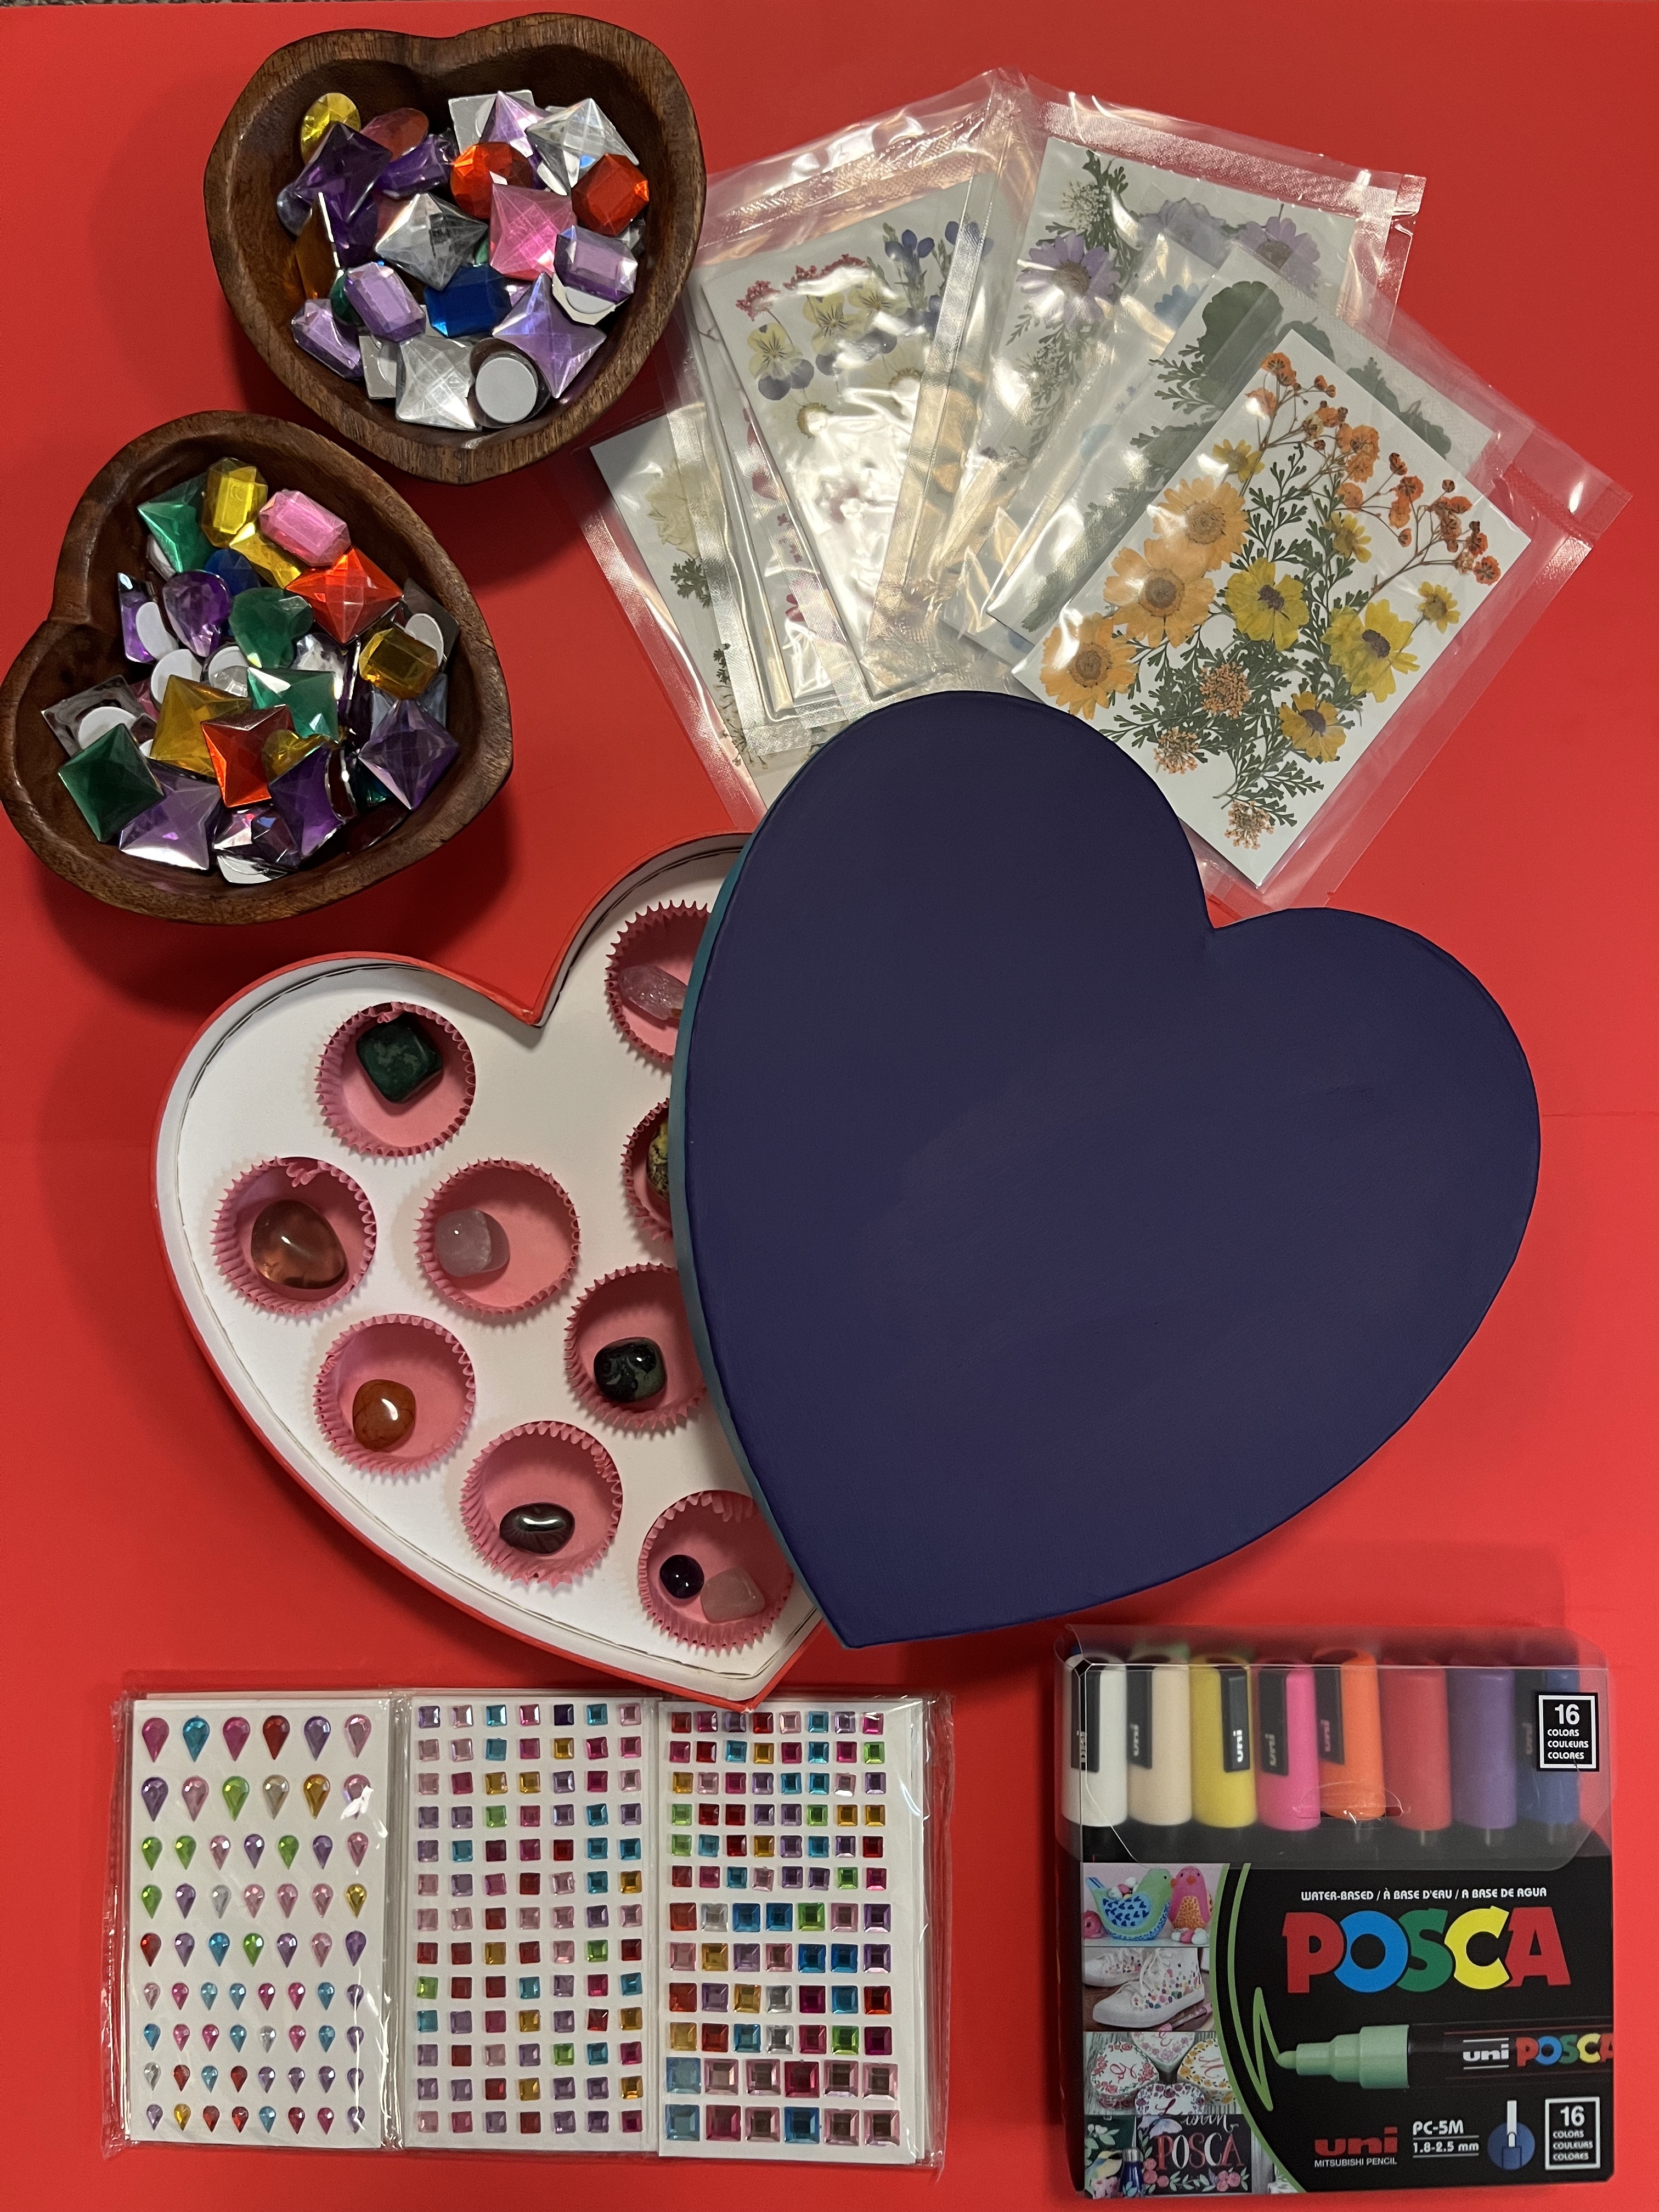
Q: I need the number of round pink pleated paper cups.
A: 9